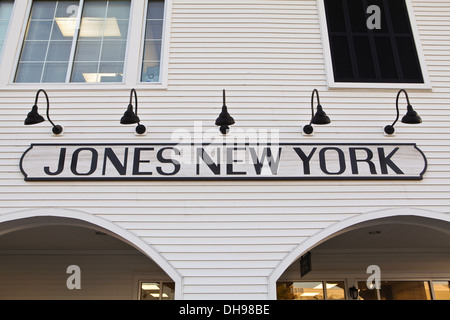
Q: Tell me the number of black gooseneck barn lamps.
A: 5